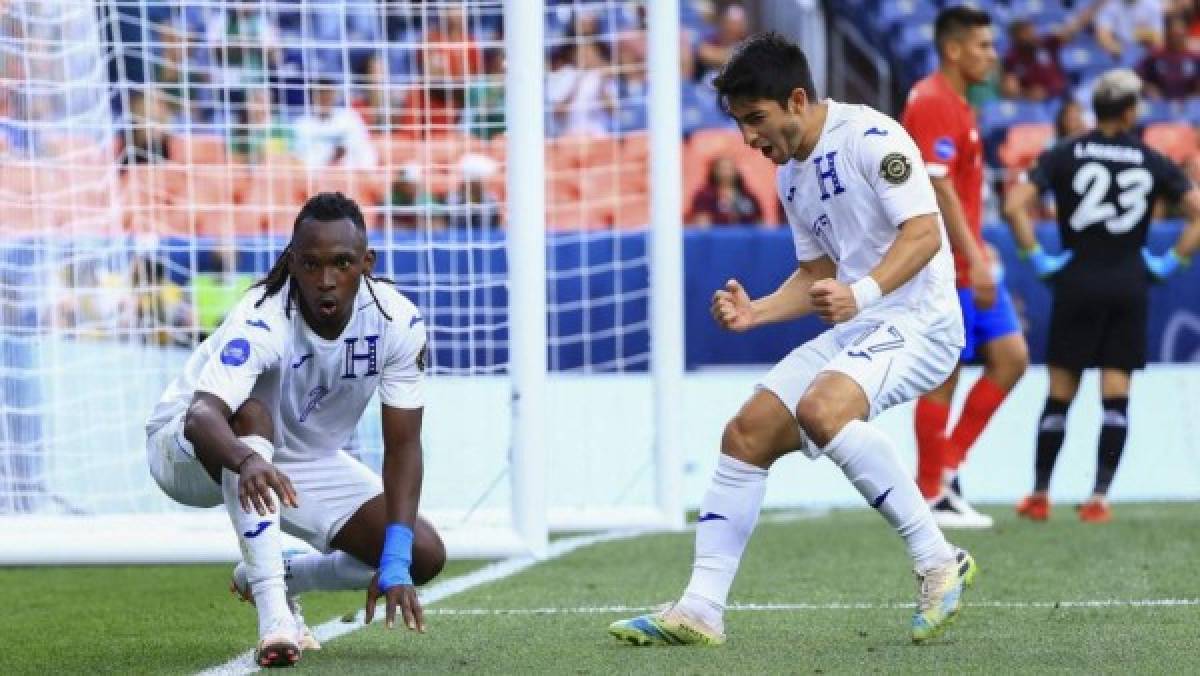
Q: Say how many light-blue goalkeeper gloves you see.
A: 2